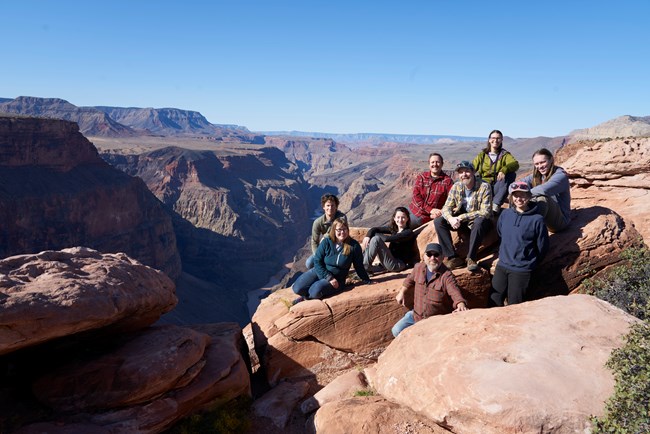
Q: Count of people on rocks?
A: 9